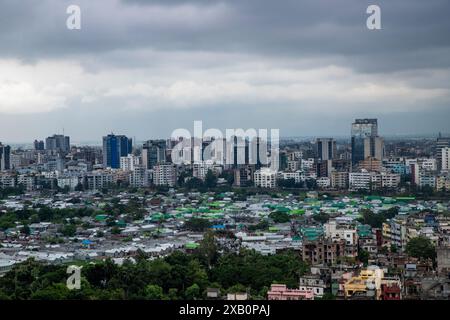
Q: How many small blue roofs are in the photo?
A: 2